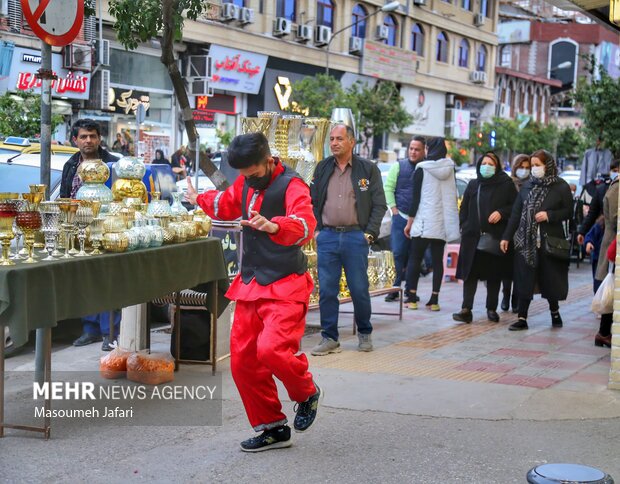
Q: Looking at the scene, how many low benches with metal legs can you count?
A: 1